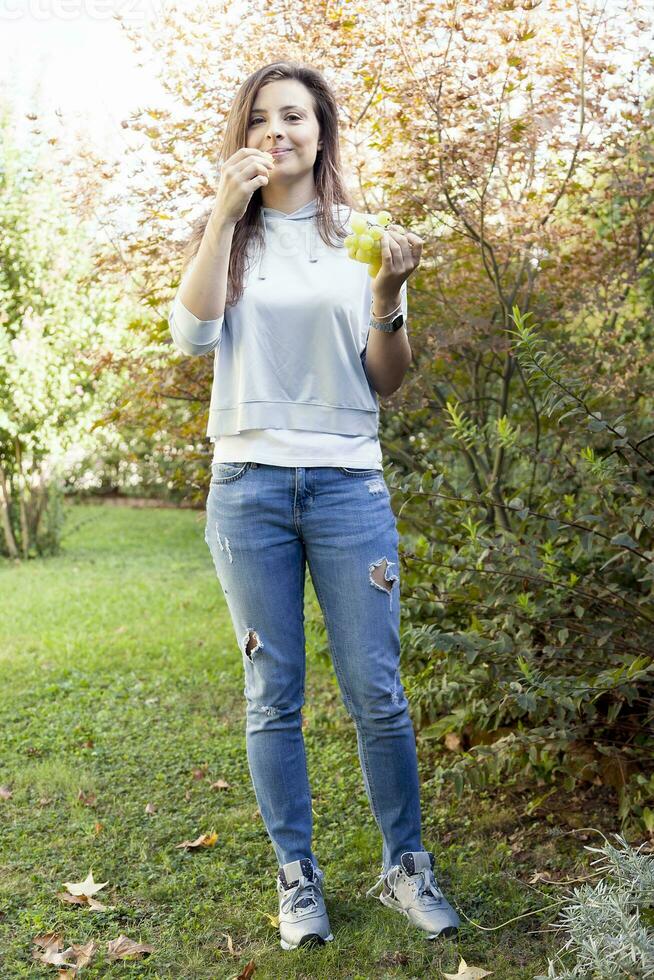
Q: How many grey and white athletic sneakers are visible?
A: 2